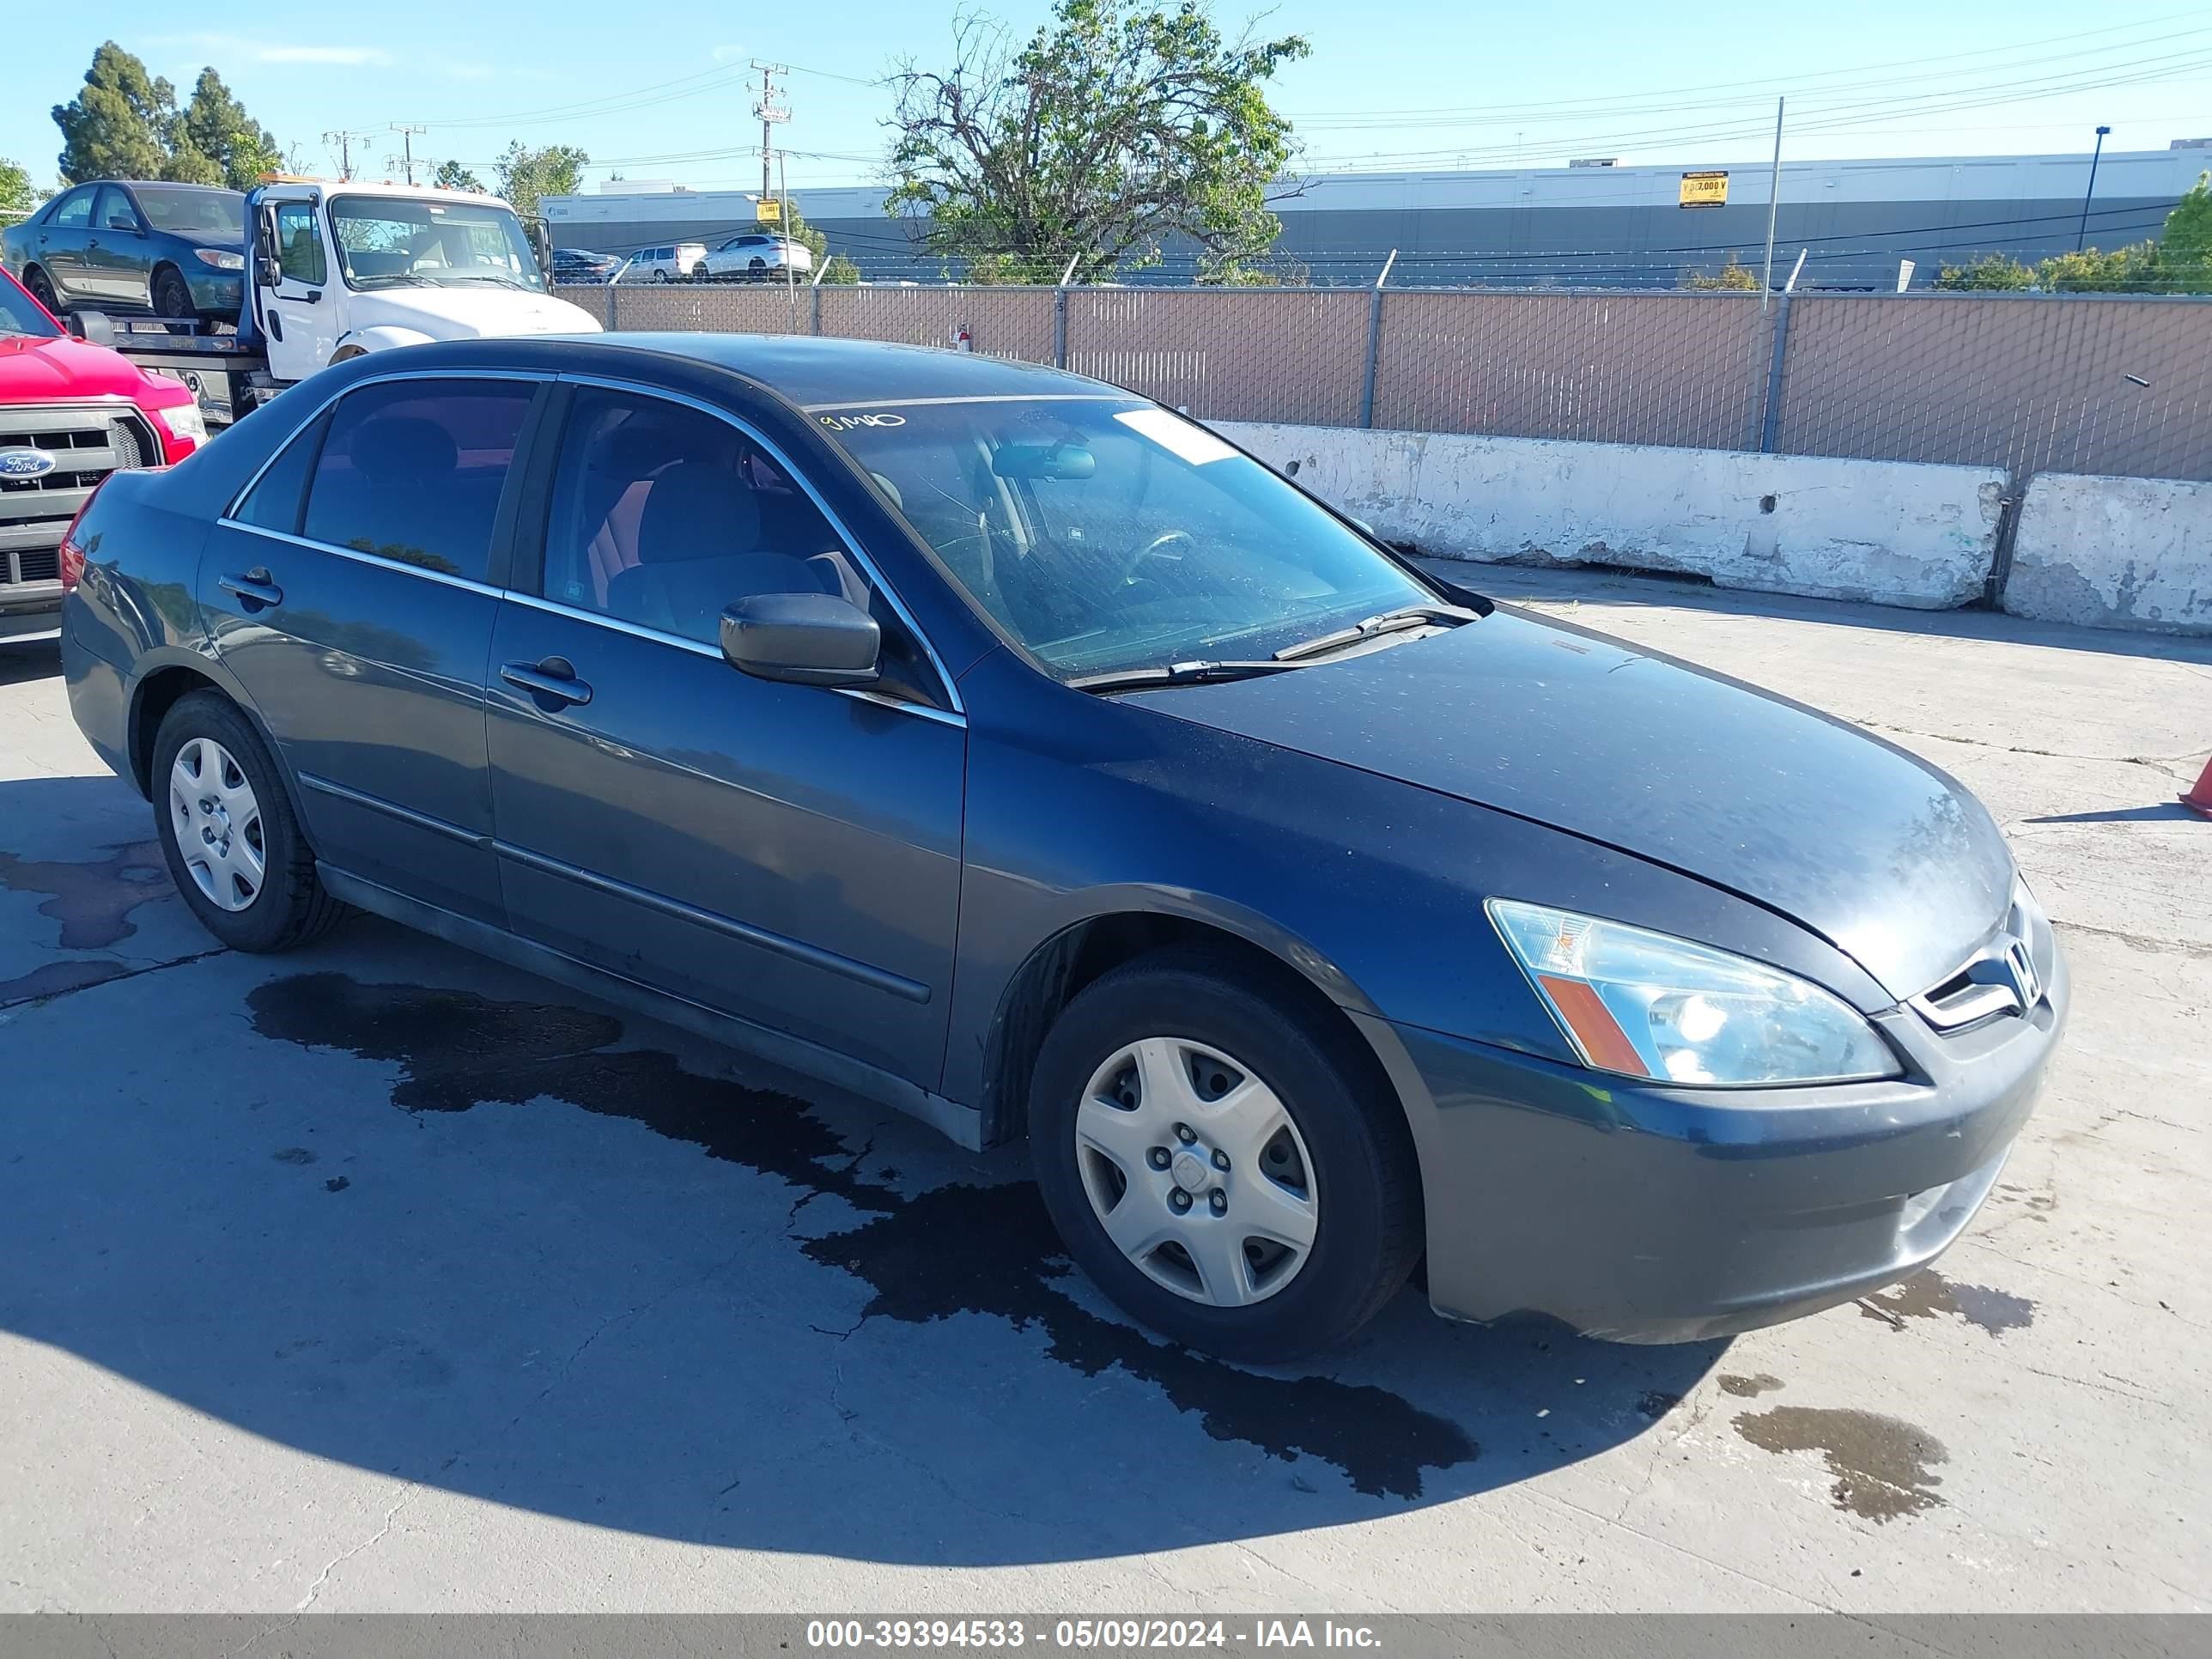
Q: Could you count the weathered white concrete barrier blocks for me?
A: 2